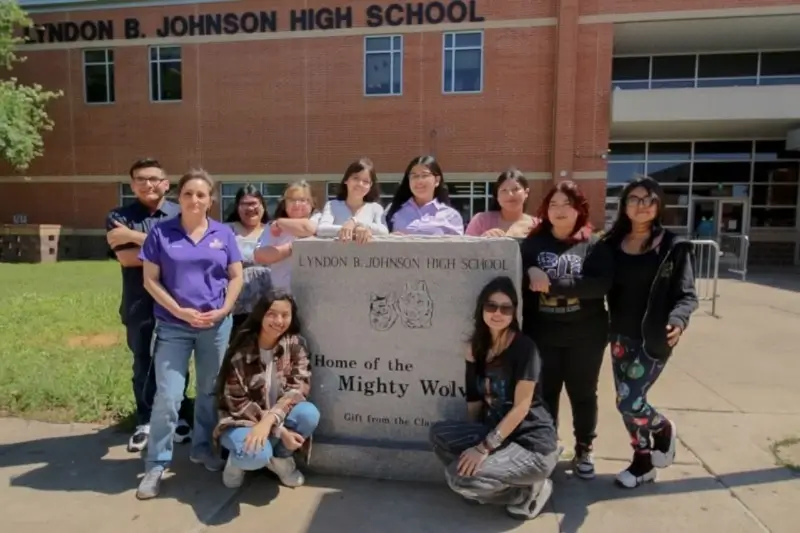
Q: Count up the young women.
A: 9